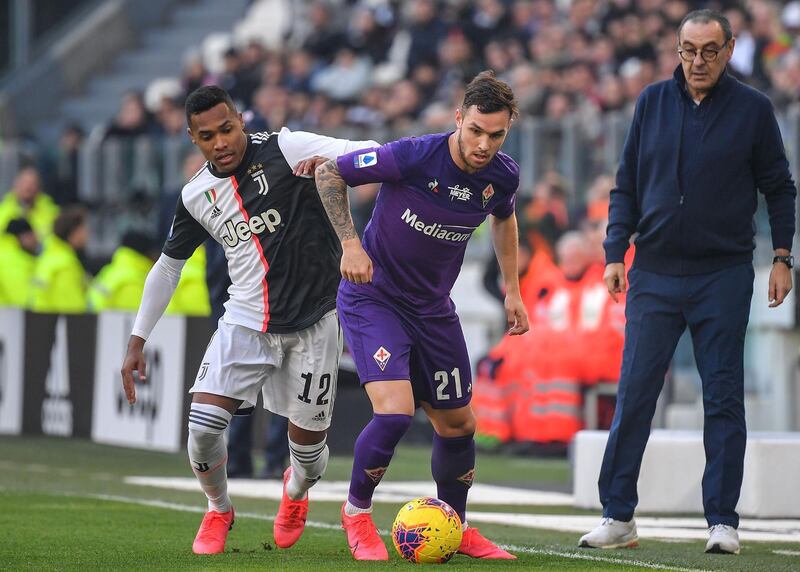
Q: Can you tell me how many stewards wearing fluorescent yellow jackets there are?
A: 5